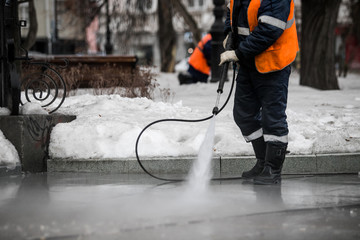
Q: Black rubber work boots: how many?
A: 2